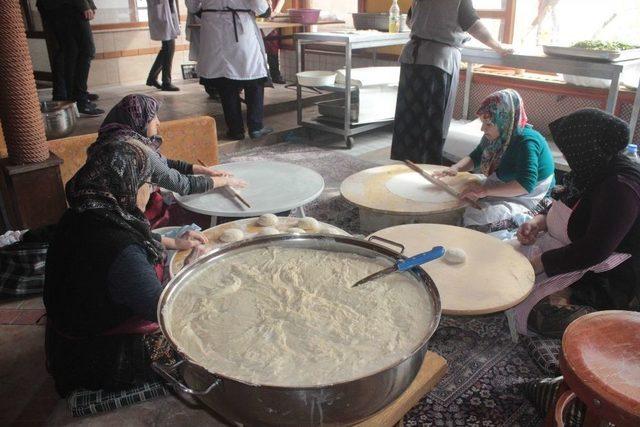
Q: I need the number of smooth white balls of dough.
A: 6